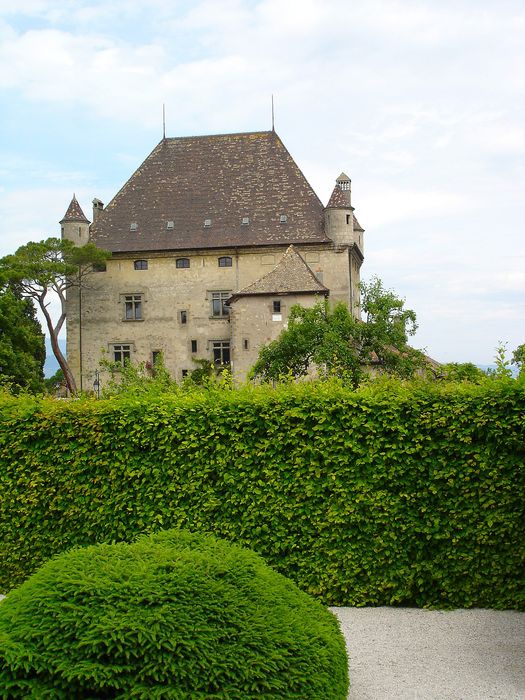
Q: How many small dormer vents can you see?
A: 5